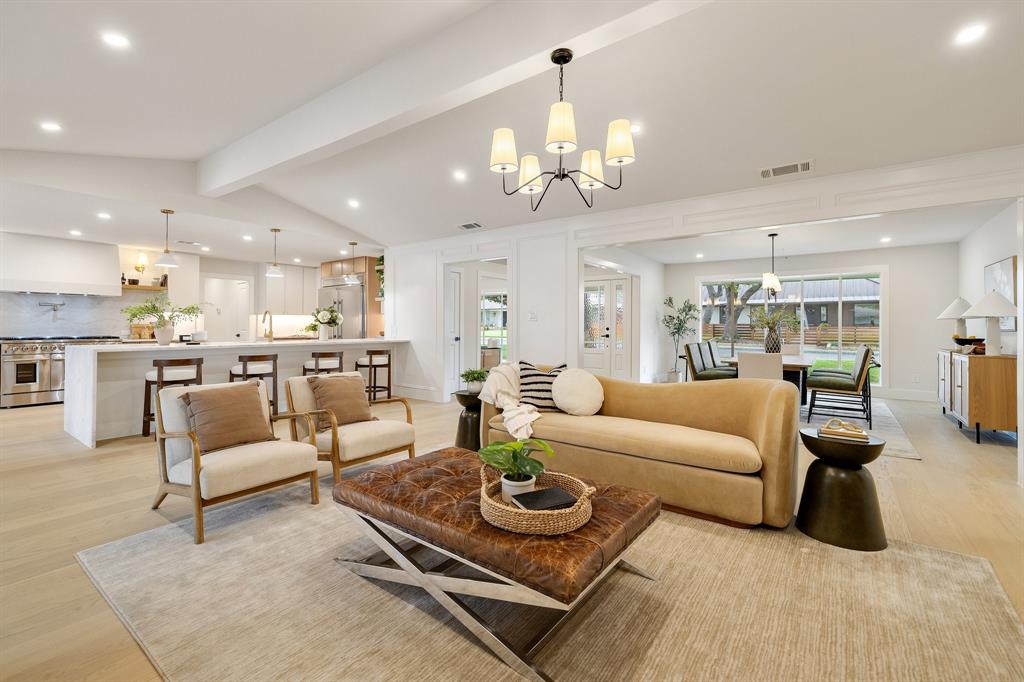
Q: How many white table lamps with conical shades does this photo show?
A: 2